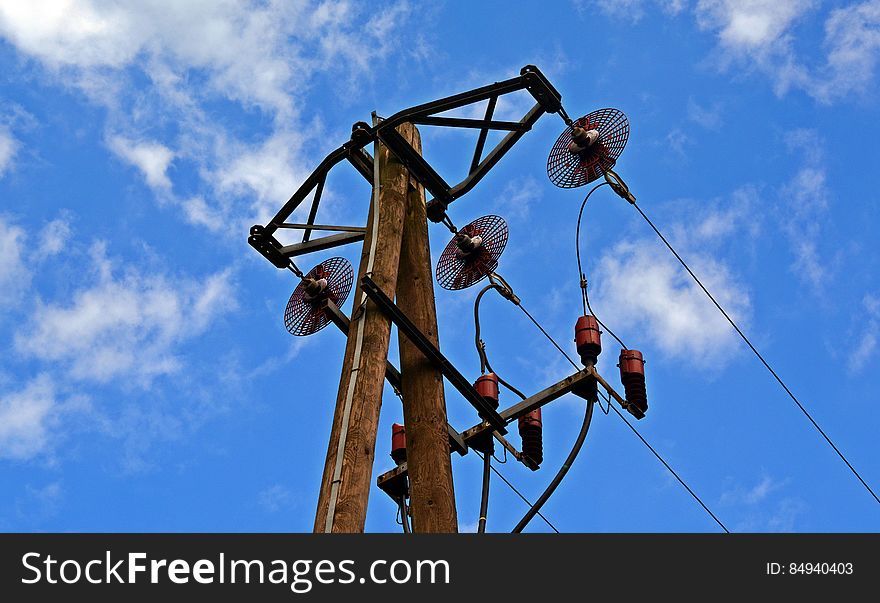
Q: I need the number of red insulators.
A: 5